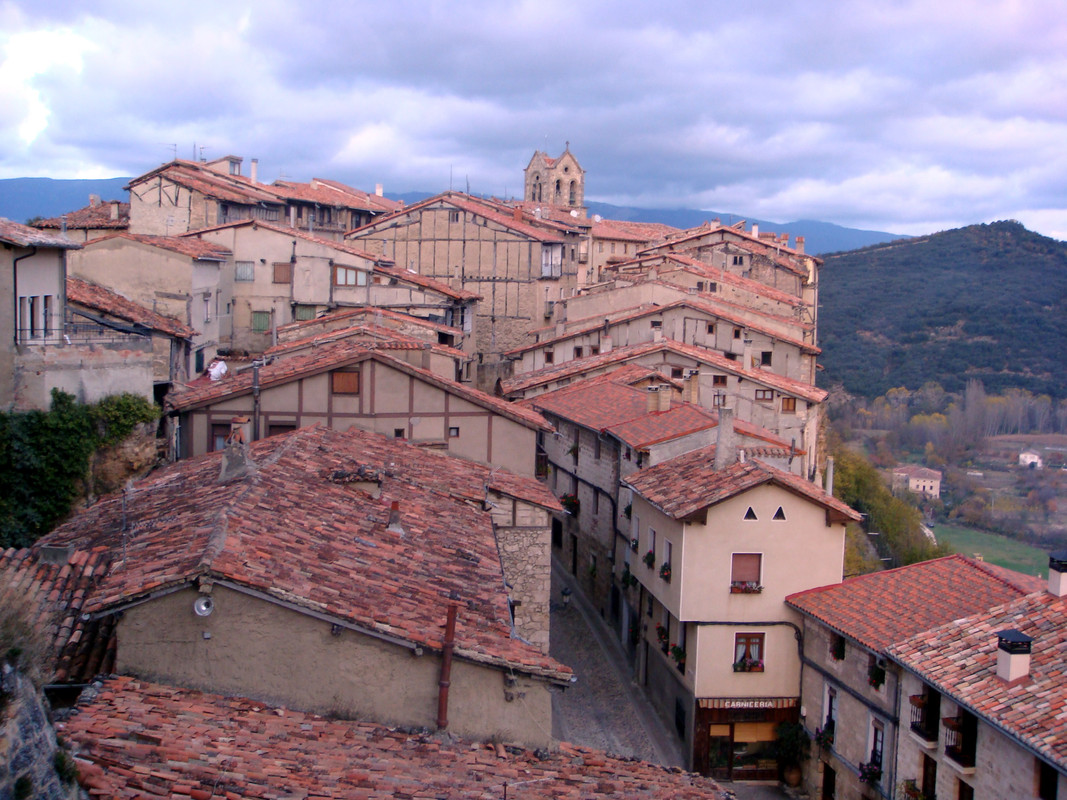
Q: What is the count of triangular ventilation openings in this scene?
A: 2